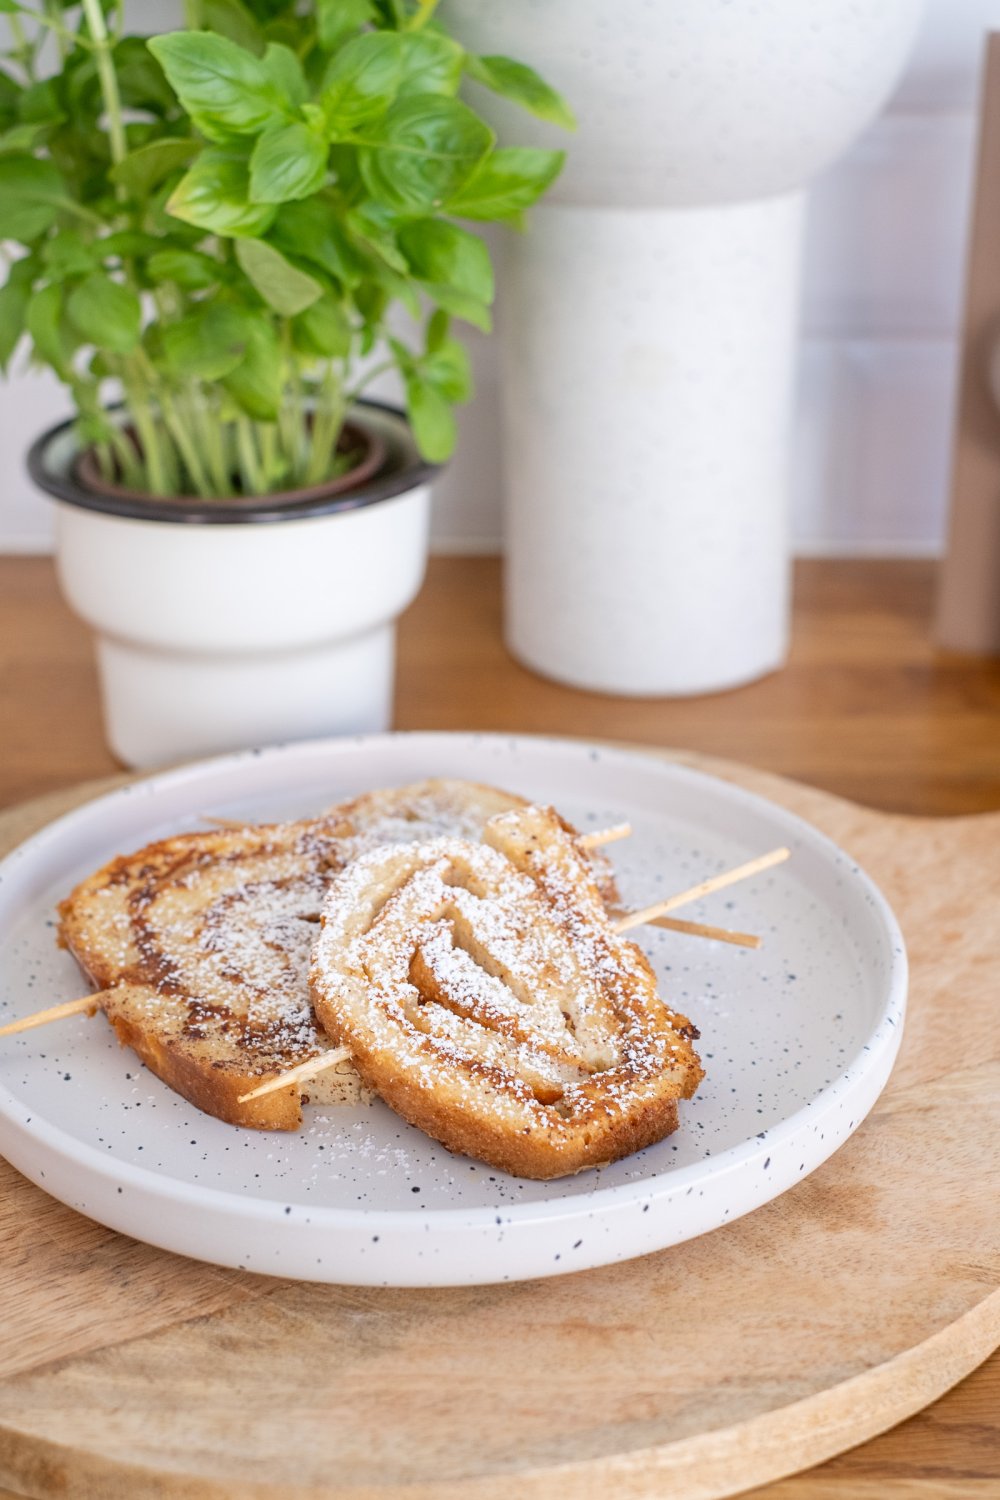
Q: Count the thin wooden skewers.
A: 3